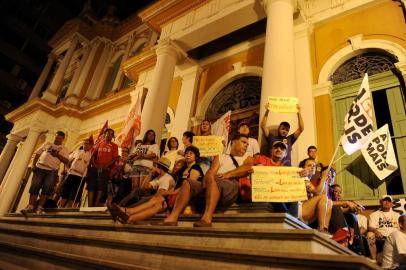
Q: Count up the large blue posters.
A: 0